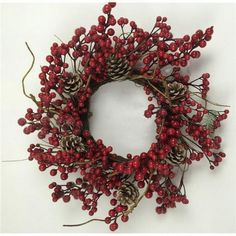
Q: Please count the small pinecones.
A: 6